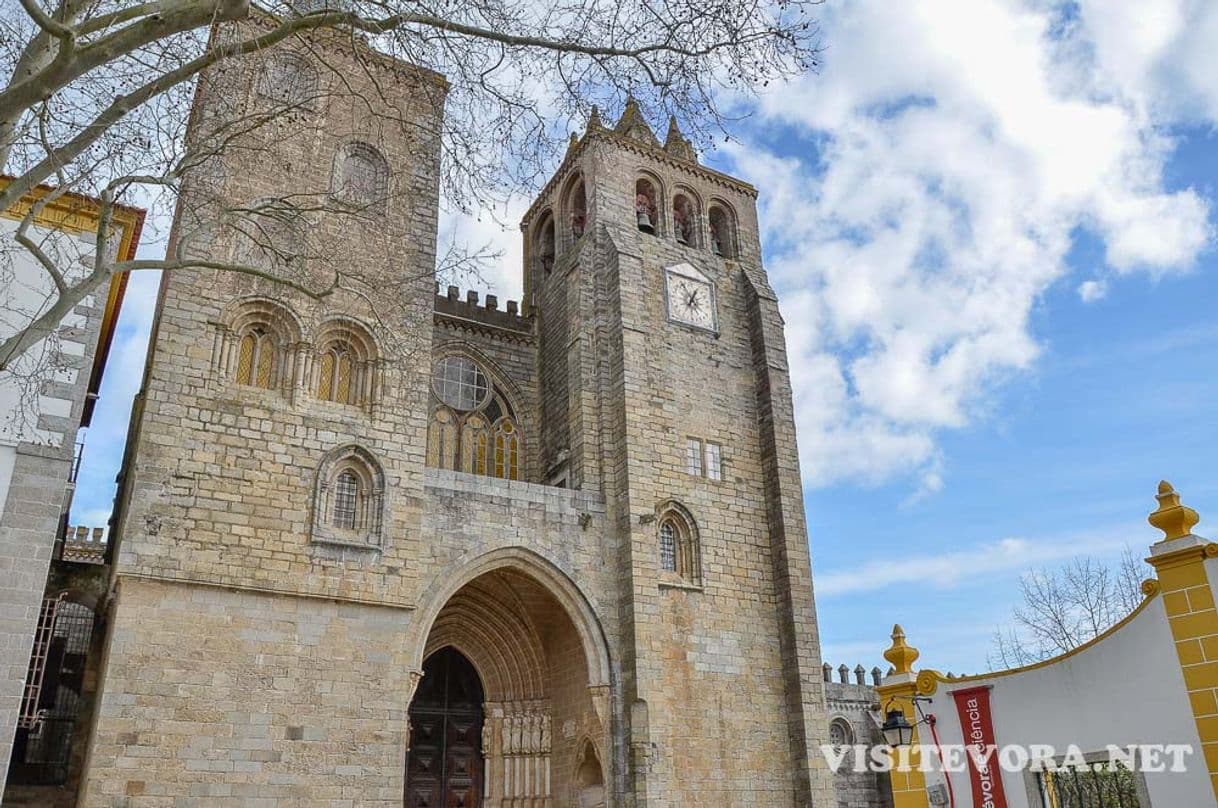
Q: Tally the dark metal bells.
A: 3